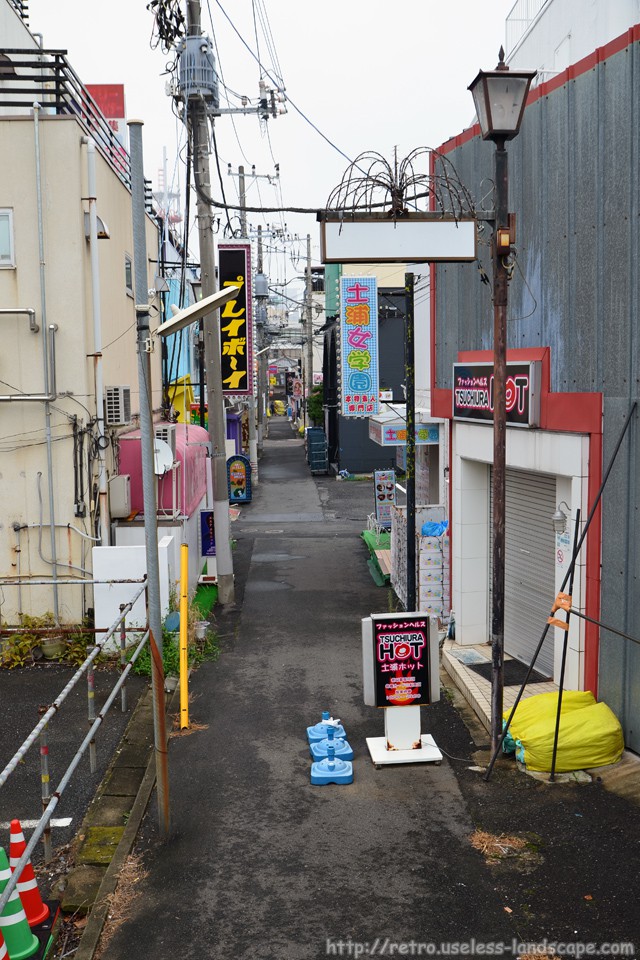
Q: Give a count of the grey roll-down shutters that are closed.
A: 1